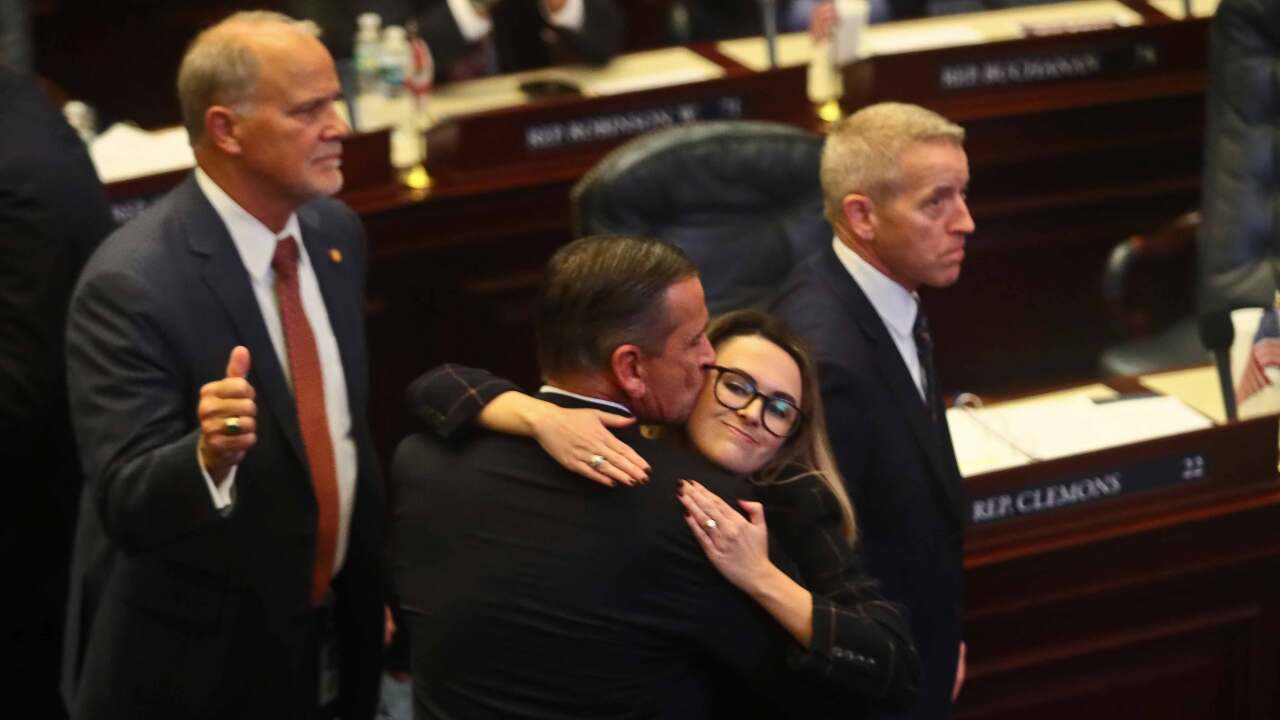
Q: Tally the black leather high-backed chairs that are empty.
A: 2